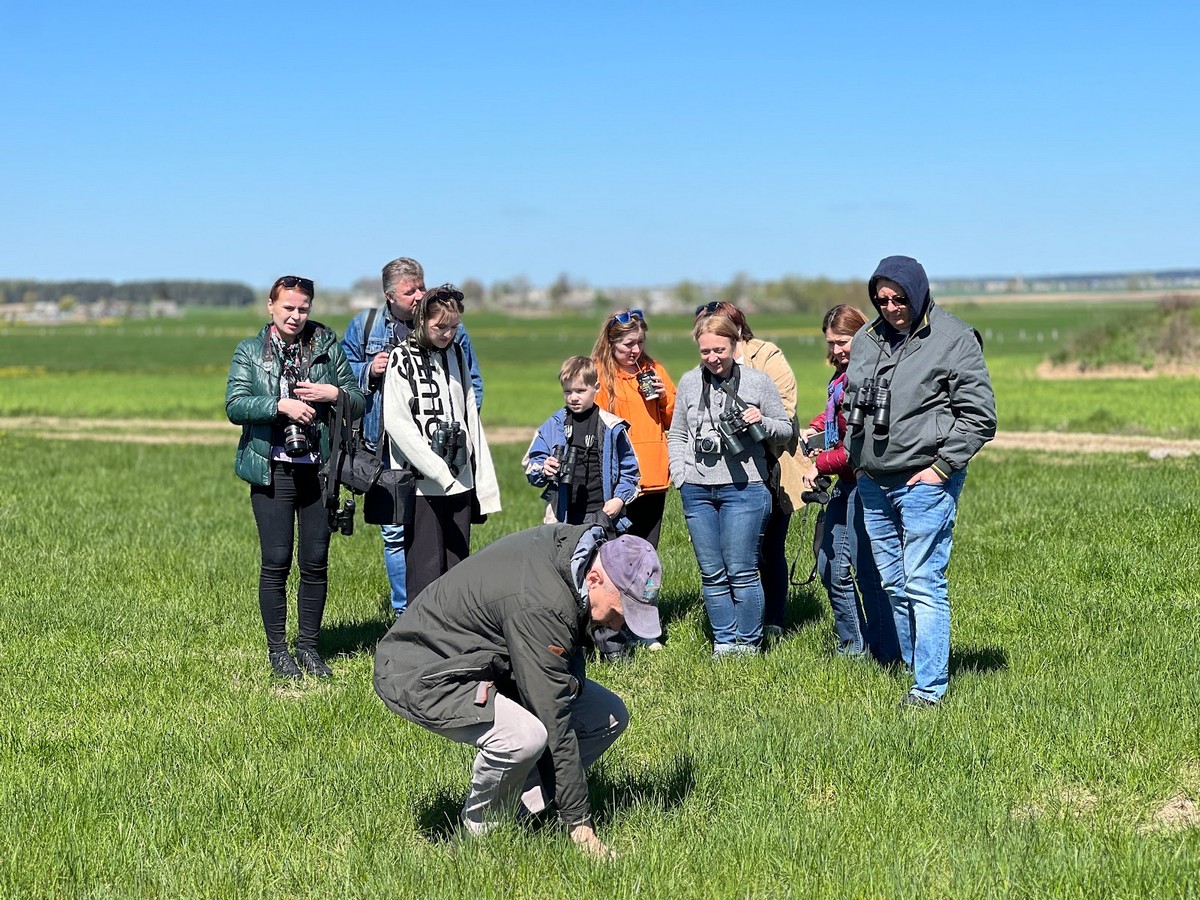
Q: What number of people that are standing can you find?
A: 9